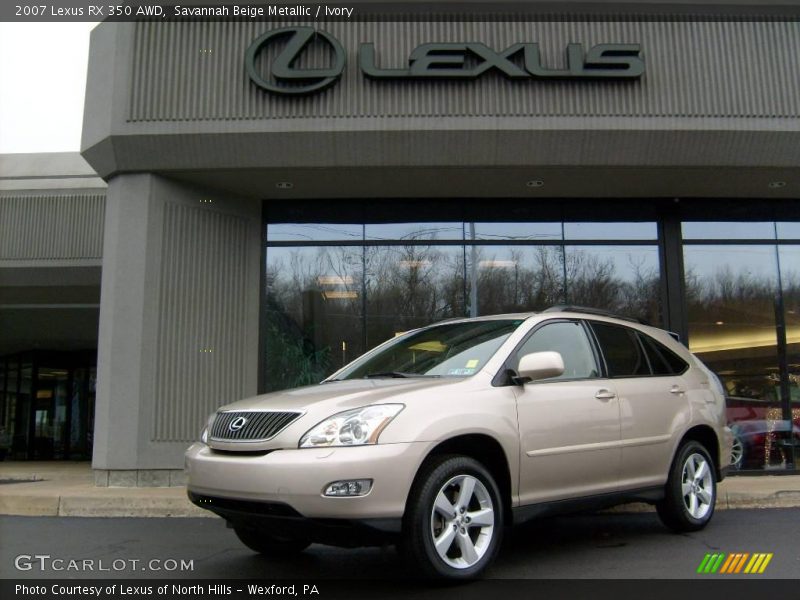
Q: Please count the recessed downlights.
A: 3